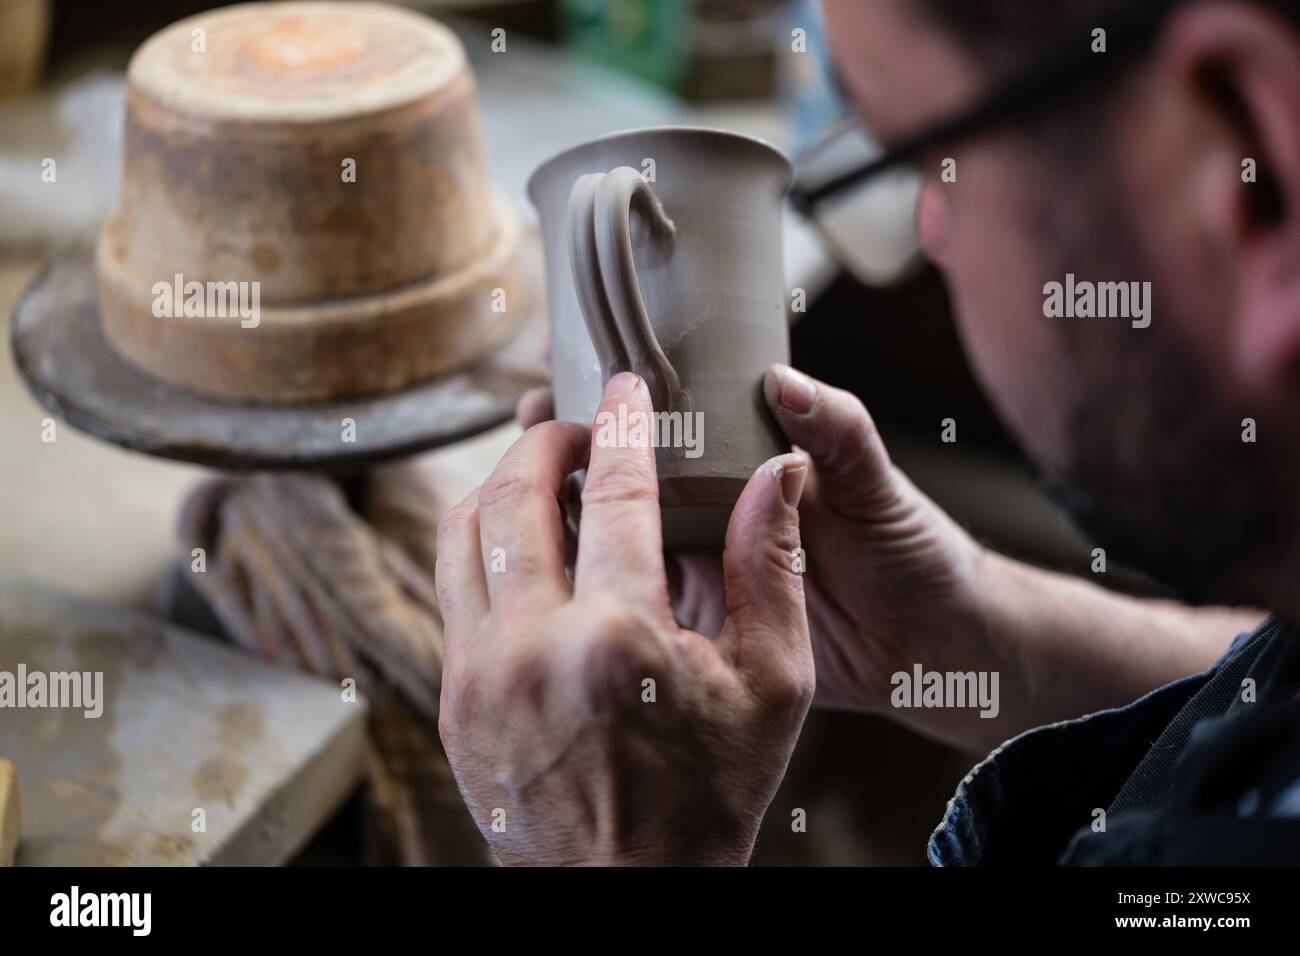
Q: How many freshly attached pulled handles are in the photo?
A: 1